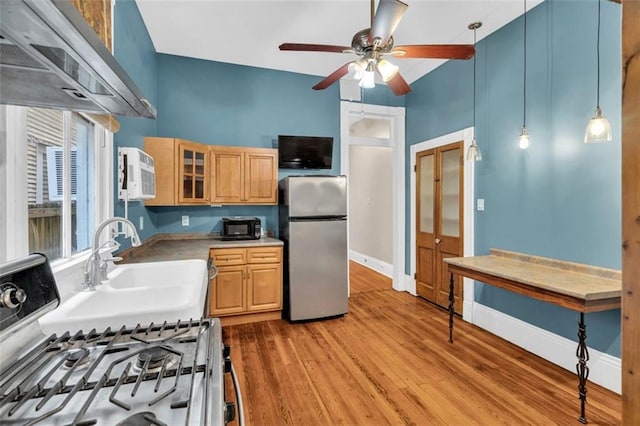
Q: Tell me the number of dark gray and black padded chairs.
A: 0